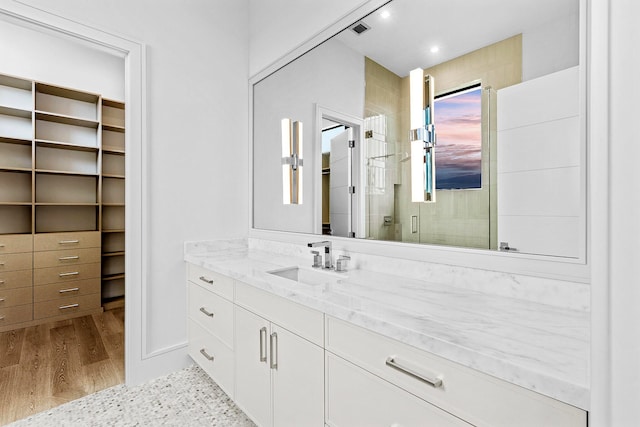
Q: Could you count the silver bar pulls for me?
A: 11